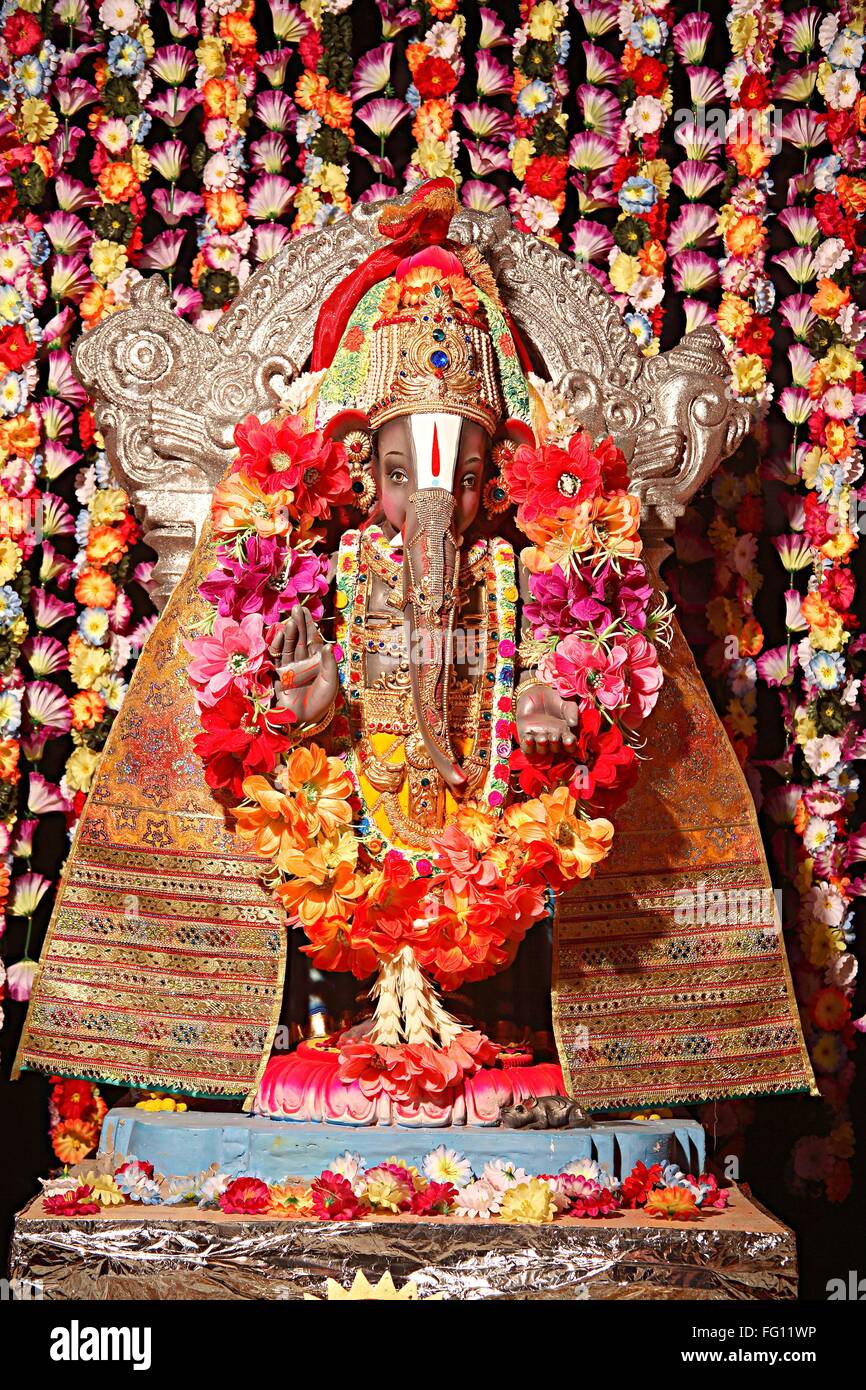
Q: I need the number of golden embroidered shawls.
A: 2